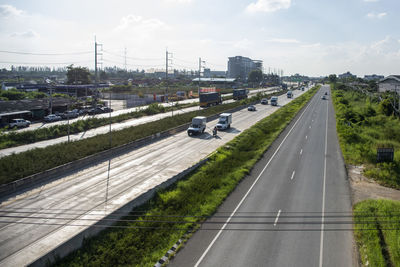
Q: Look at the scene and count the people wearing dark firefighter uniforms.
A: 0